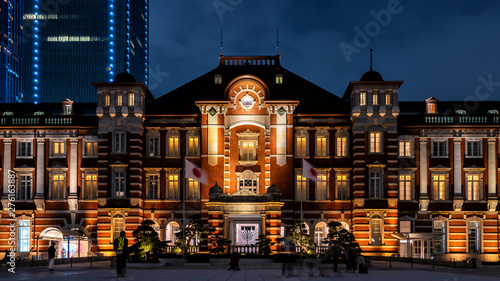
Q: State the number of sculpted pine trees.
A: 6